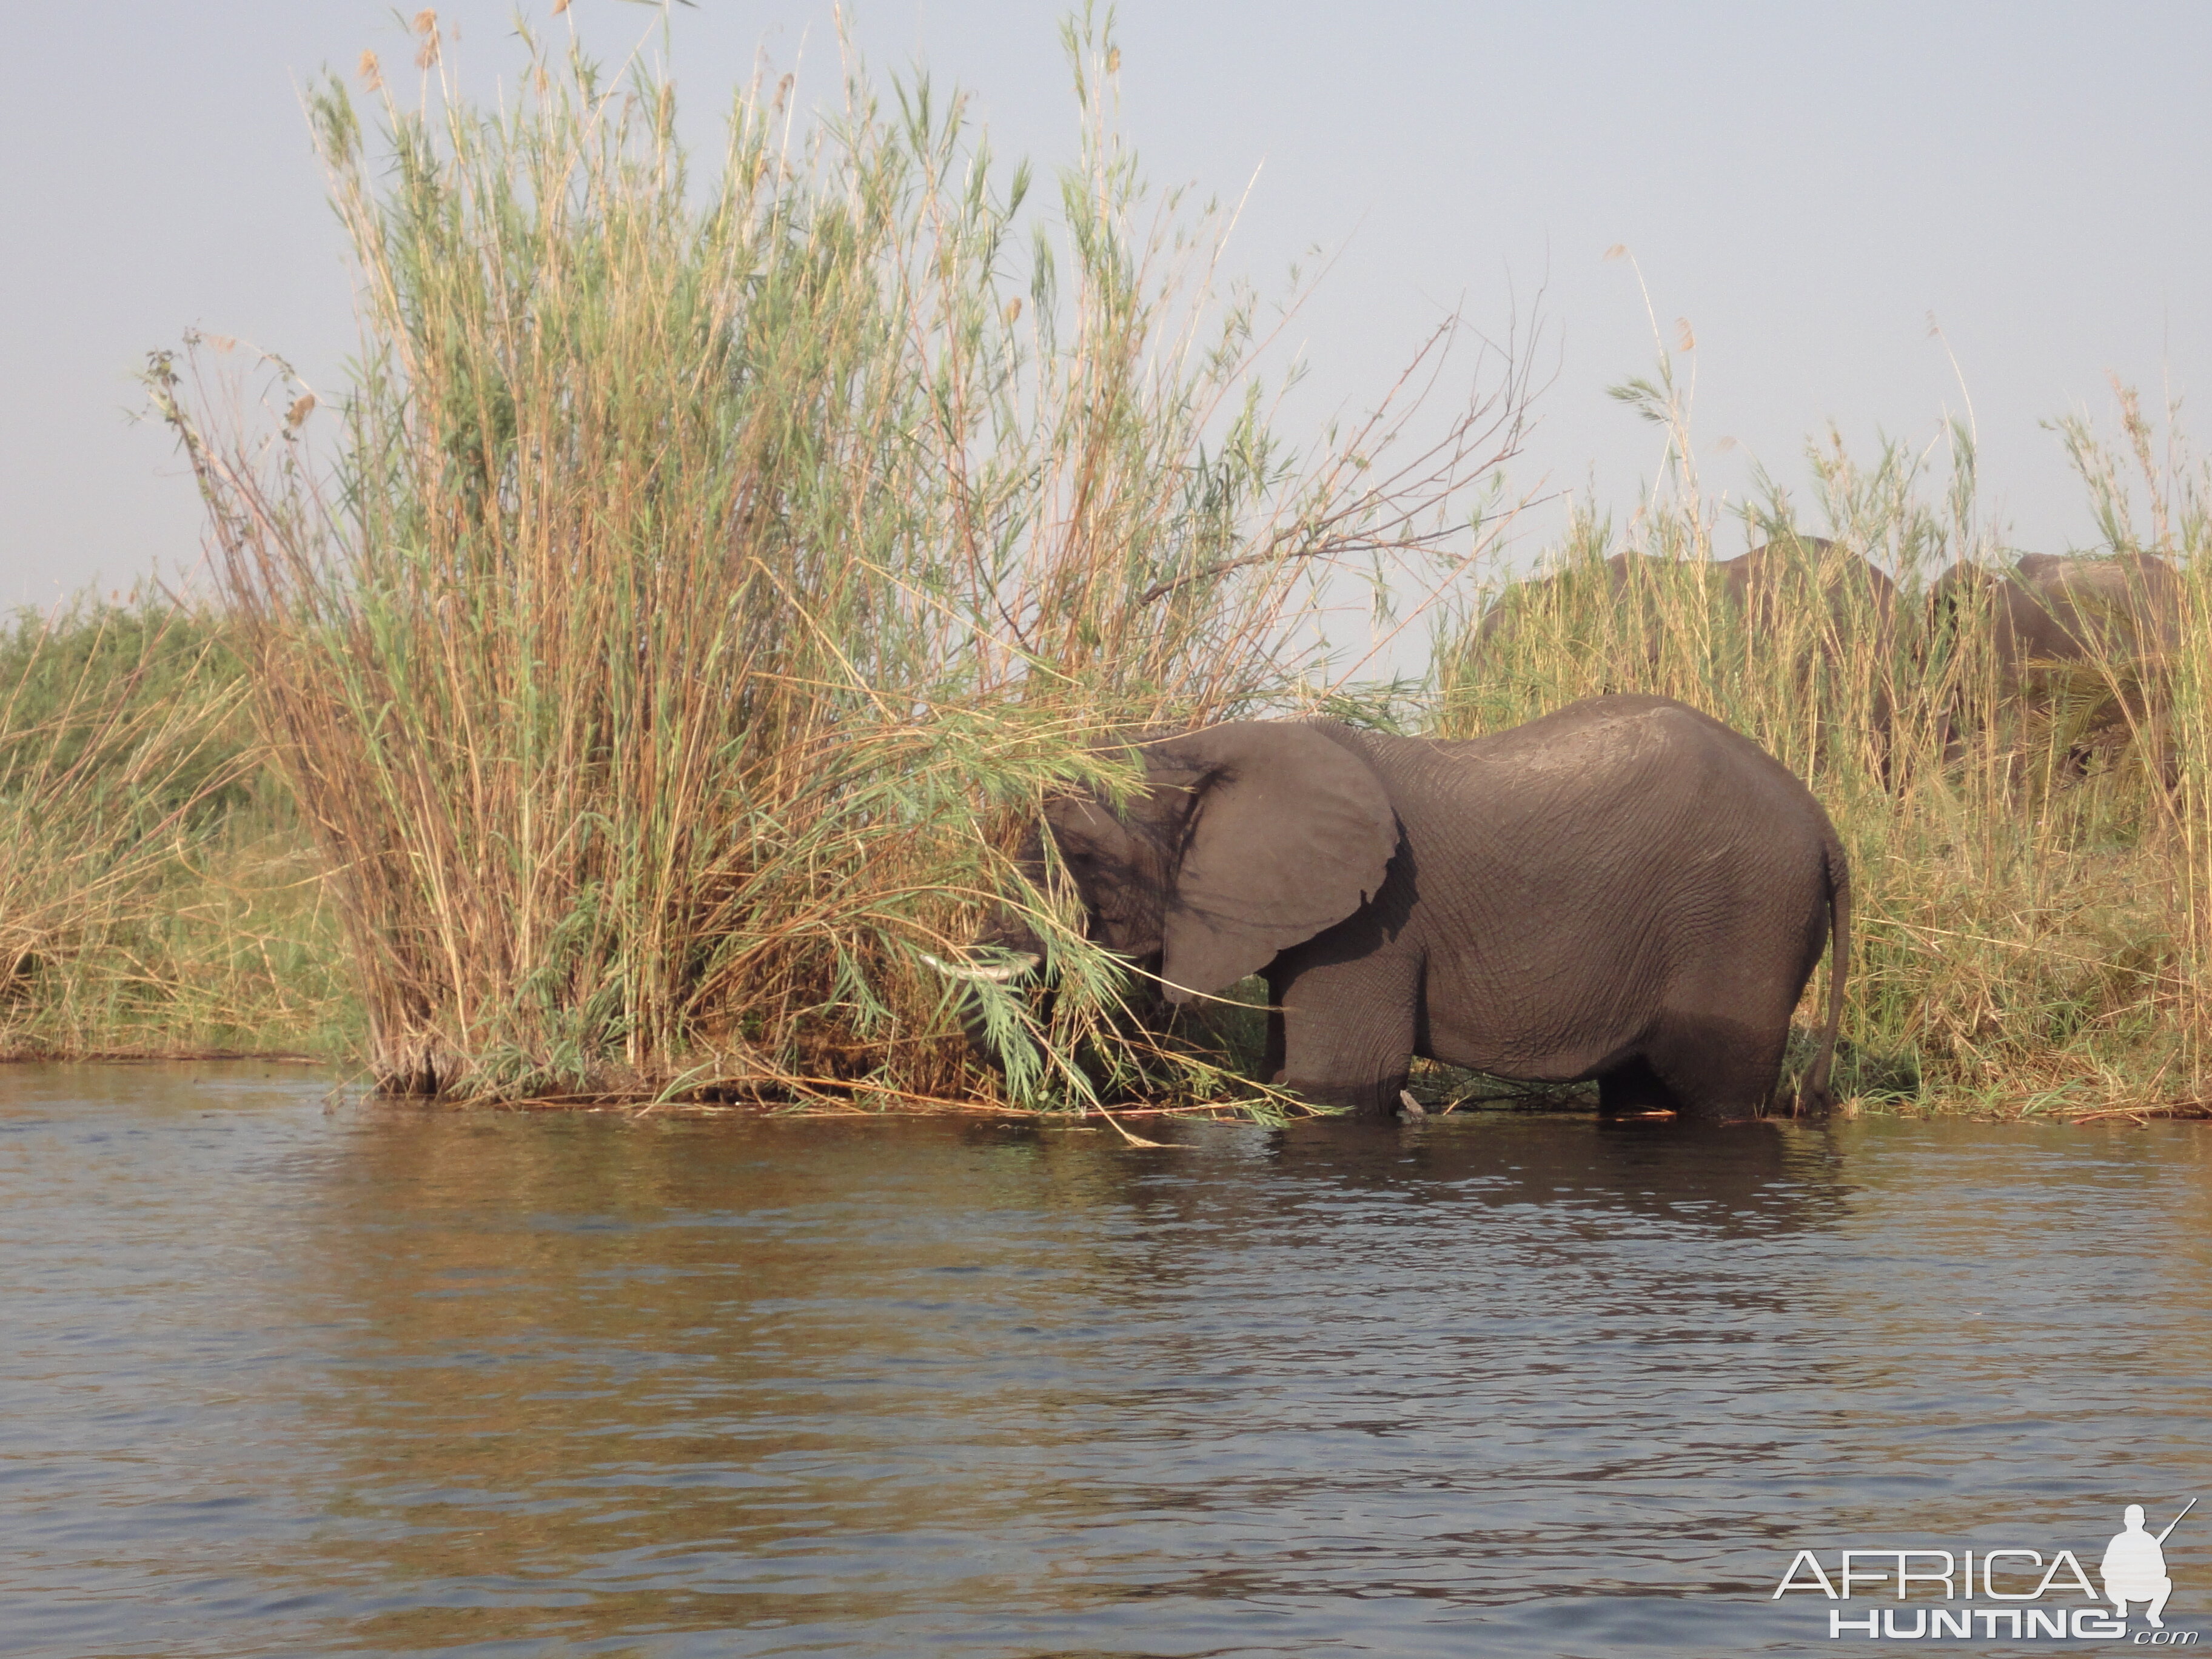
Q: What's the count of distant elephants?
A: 2